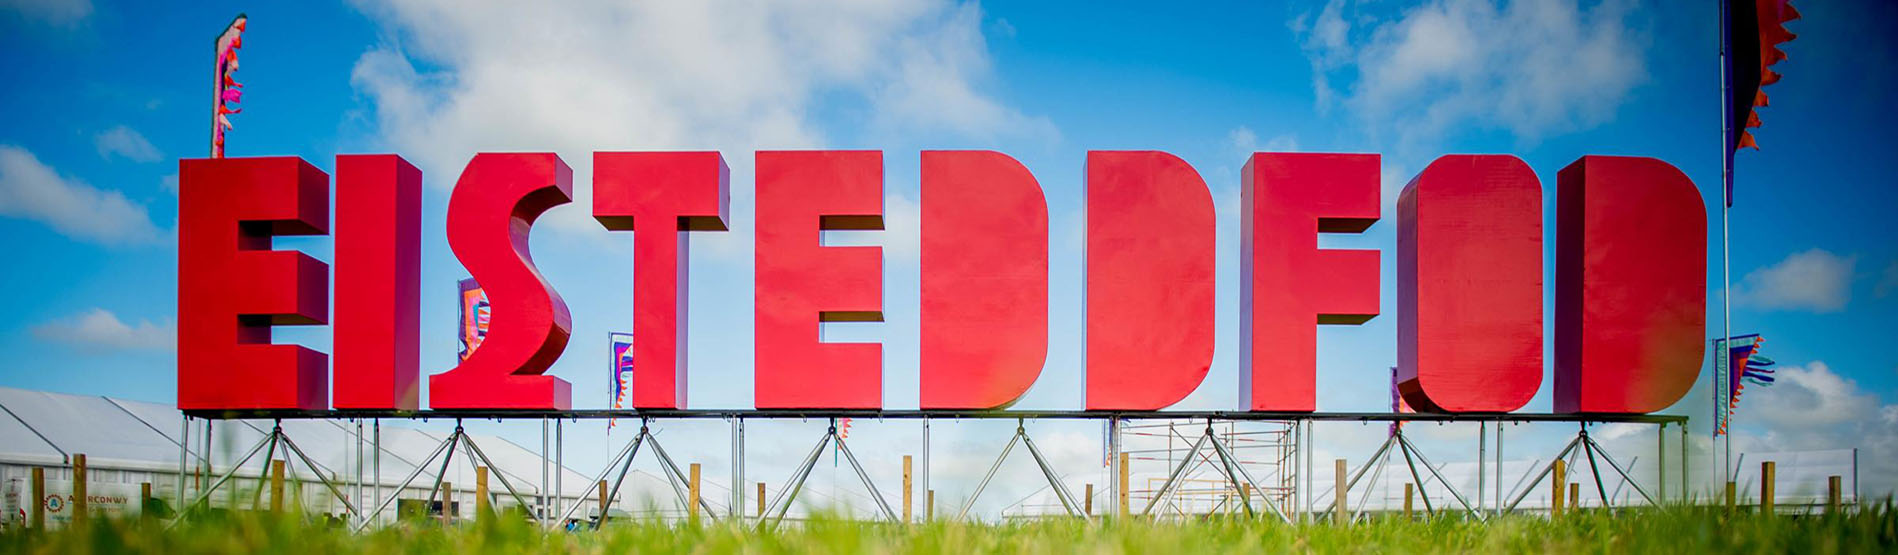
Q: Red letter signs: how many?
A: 10